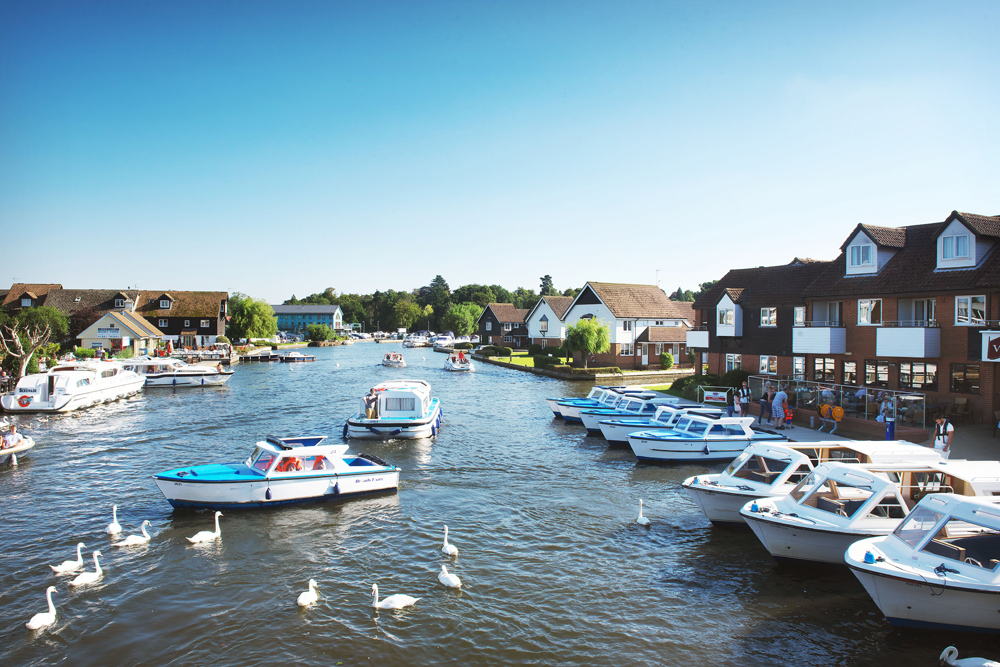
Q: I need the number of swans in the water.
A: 12